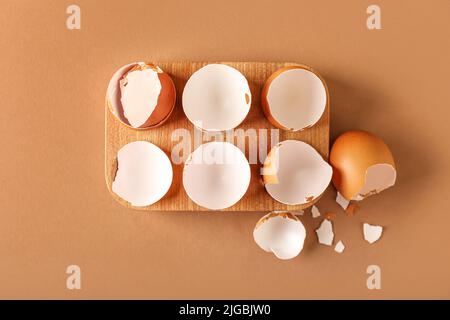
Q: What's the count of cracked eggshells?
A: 8